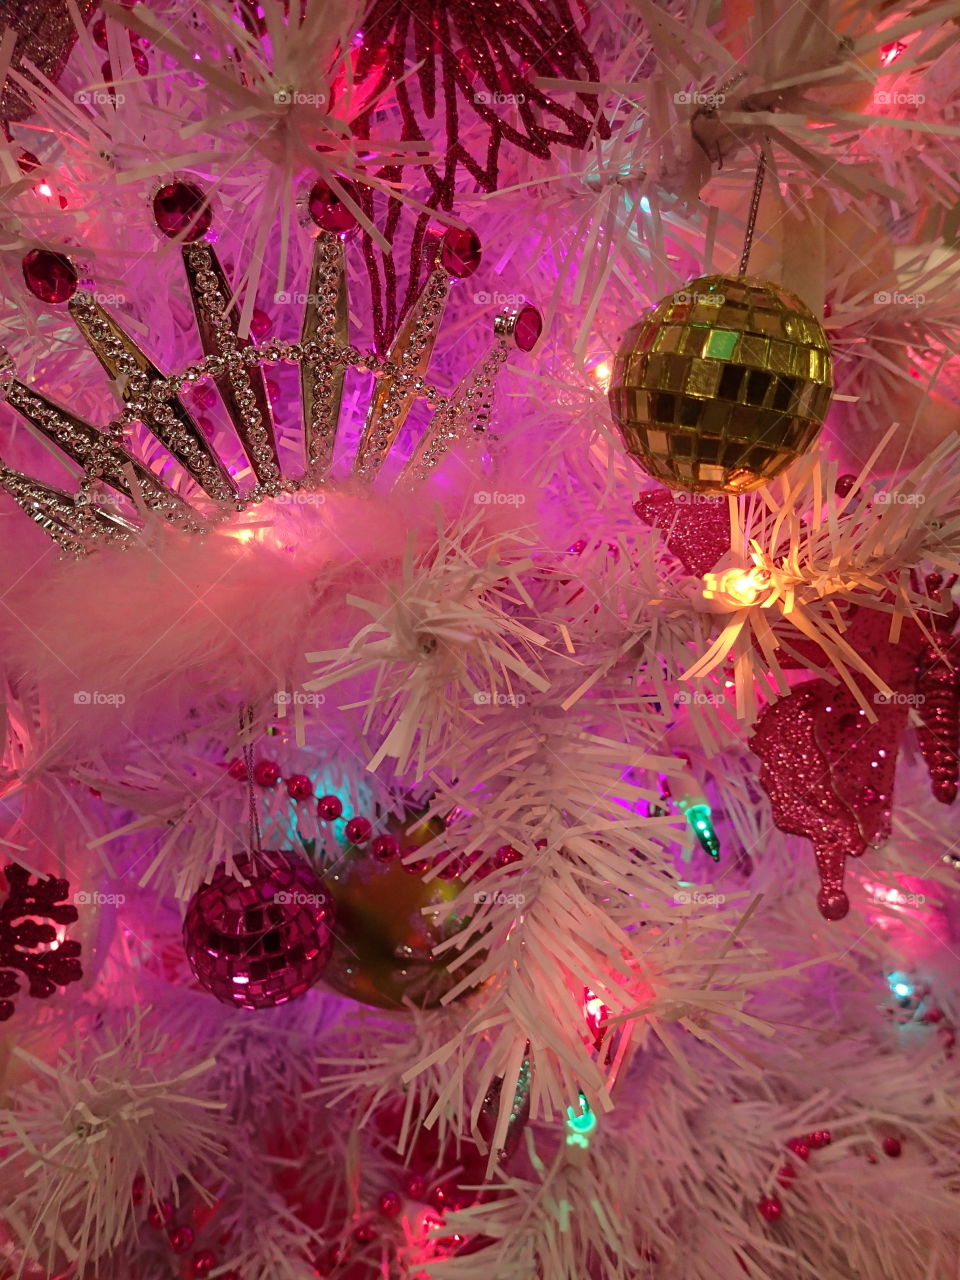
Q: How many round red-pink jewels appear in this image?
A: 5